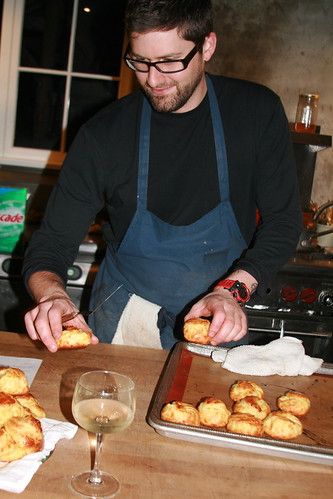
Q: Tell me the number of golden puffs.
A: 13